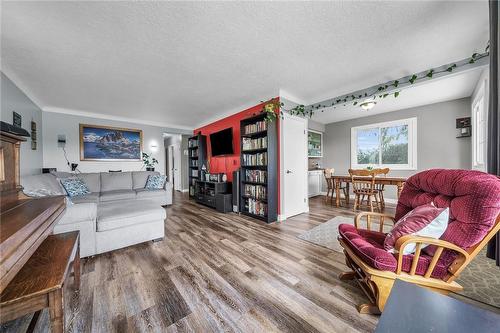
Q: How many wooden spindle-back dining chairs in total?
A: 3